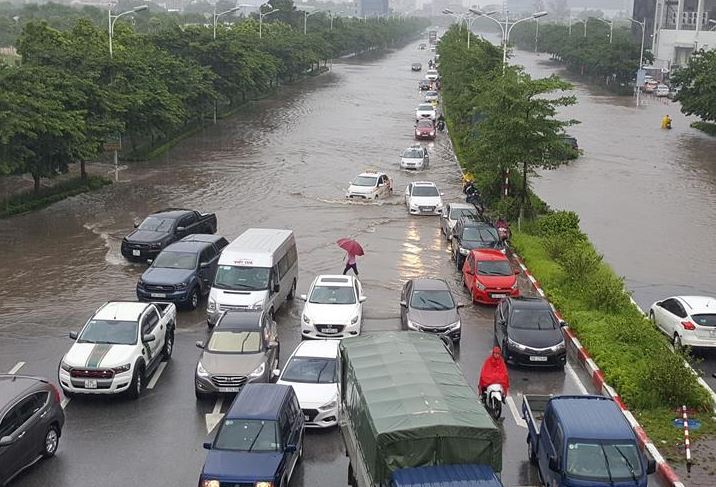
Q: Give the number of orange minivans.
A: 0